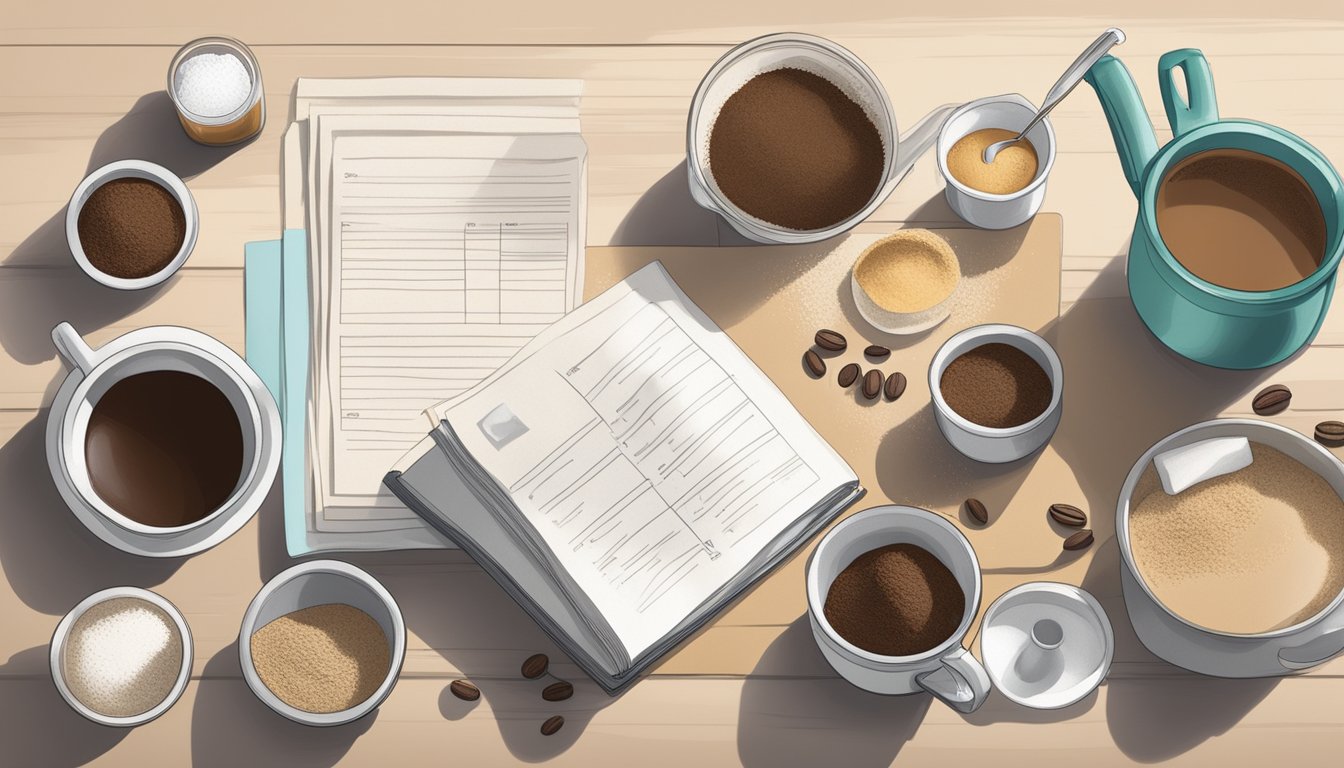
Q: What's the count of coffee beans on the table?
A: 15